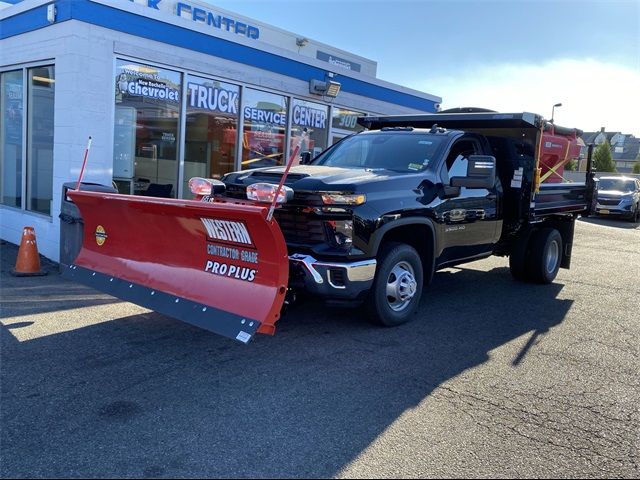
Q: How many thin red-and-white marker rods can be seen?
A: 2